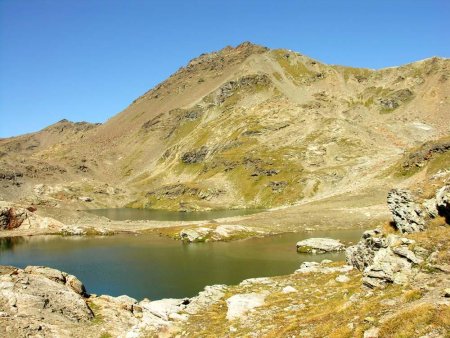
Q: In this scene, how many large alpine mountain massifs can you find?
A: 1